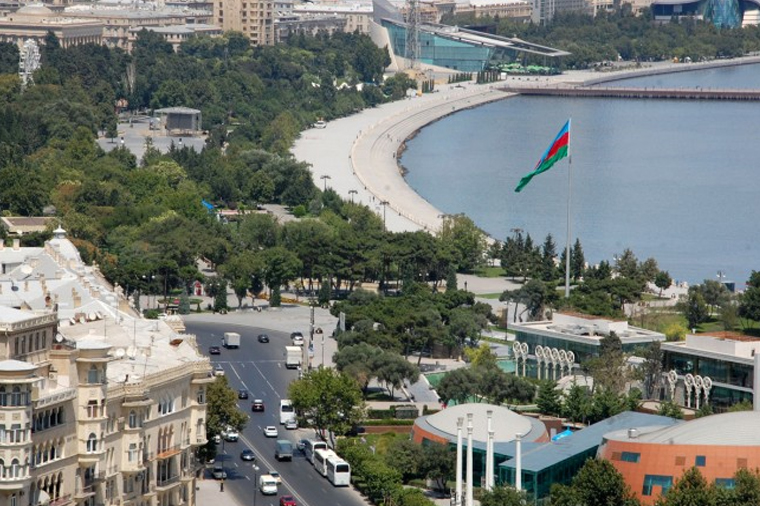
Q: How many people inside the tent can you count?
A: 0